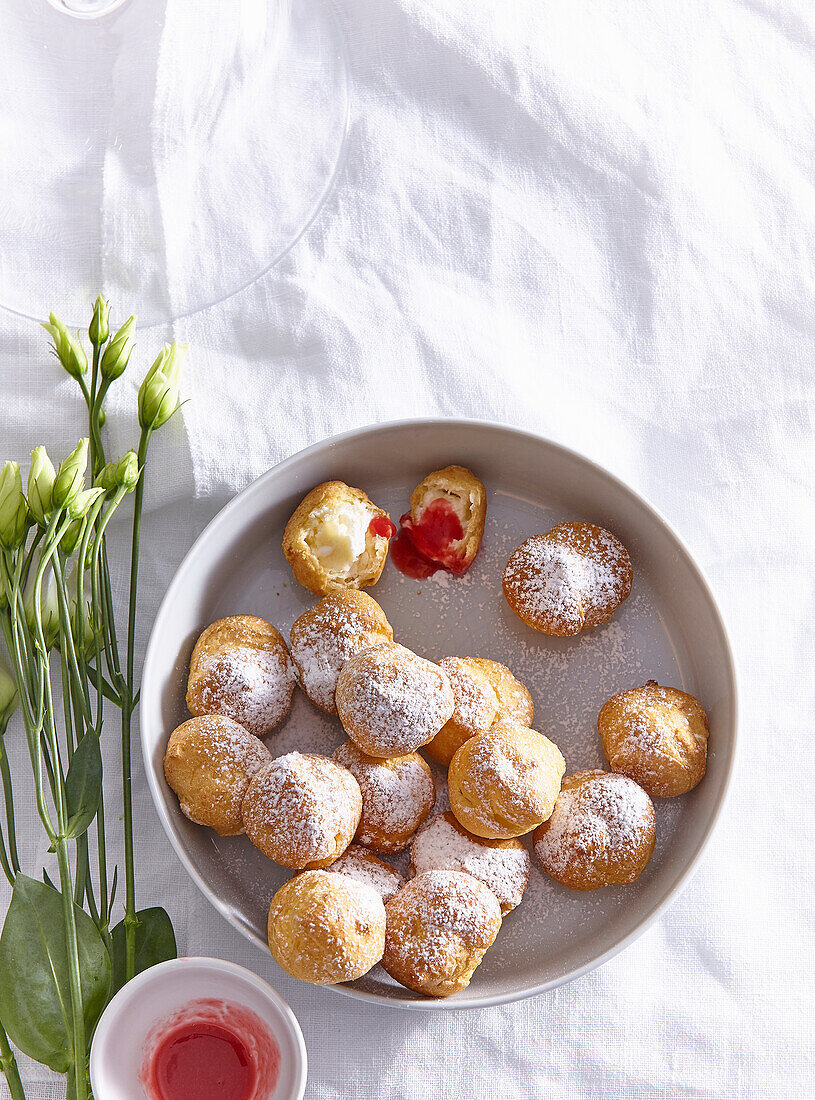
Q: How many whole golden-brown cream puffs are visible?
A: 15